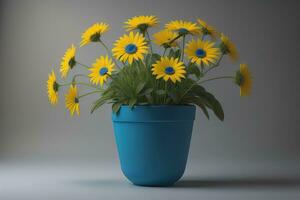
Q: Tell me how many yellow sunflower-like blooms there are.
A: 14